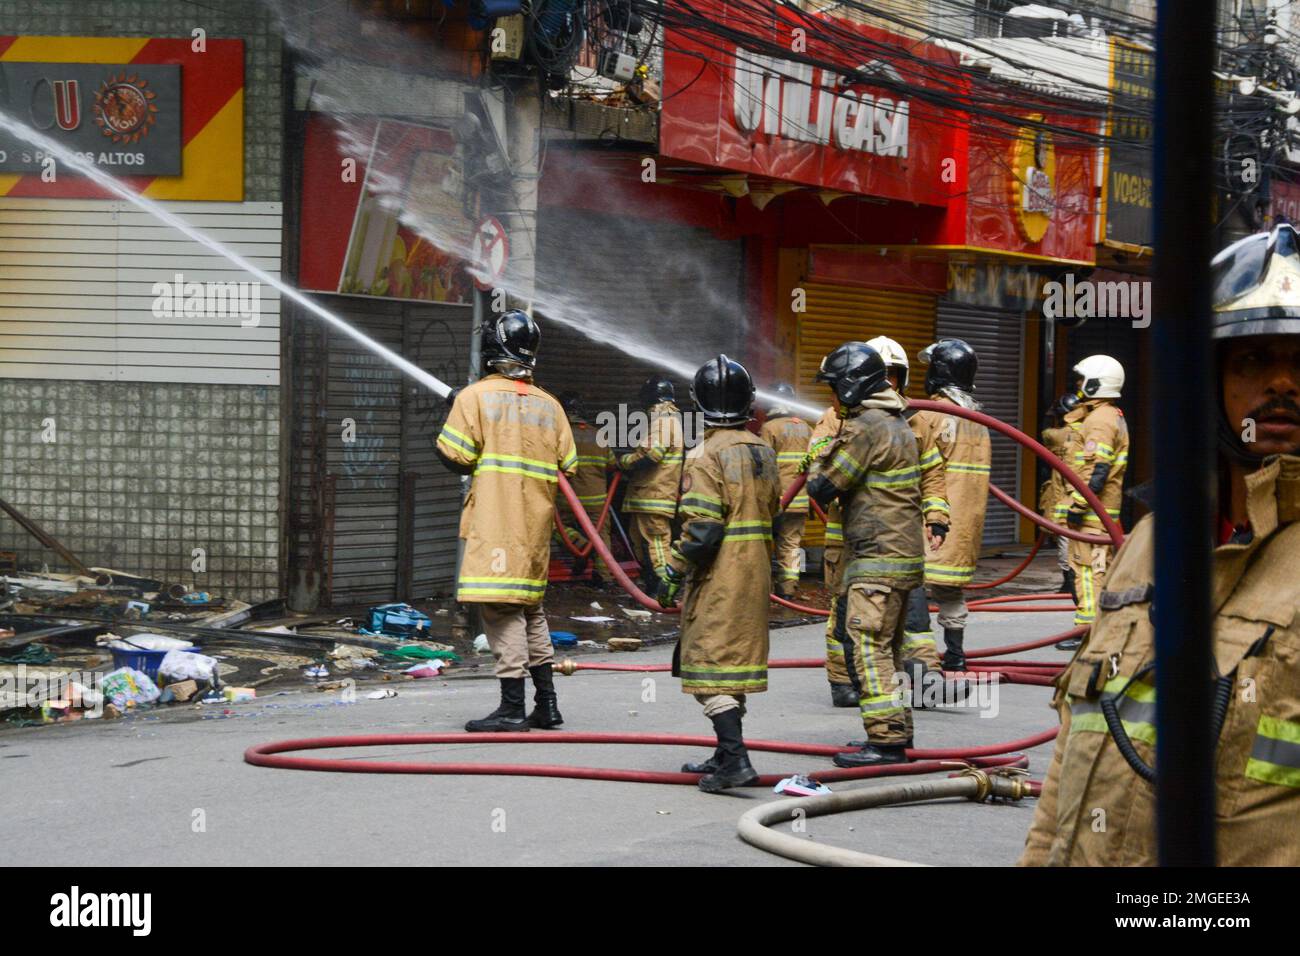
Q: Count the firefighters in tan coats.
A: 11